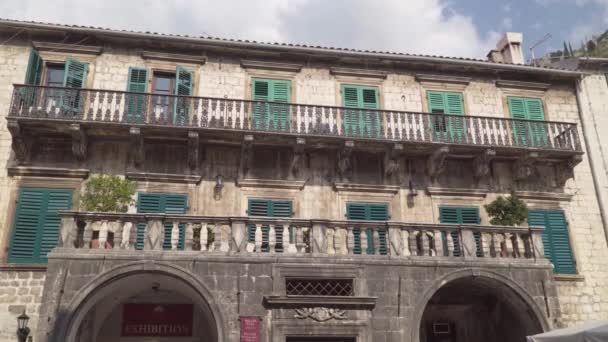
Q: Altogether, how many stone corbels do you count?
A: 12